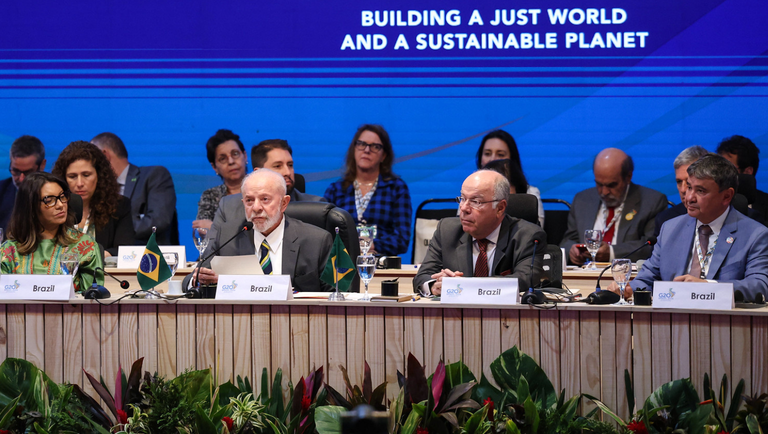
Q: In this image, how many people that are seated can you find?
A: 15